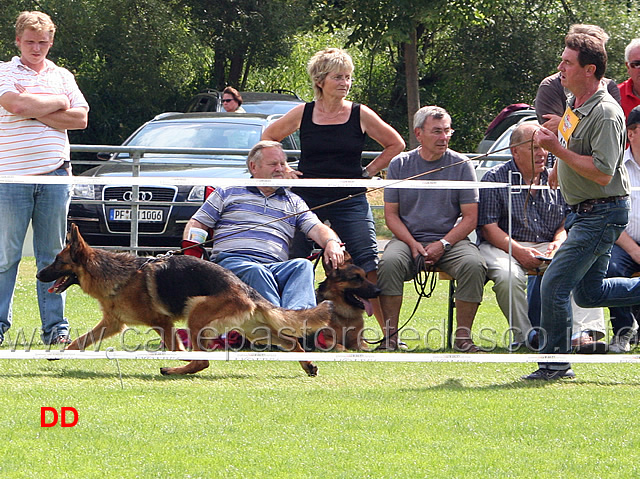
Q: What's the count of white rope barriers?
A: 2